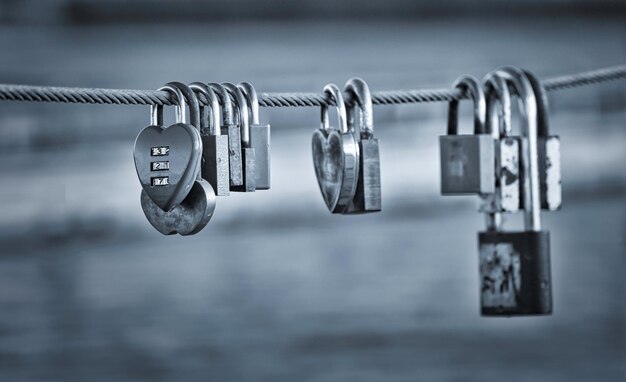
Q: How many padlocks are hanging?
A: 12